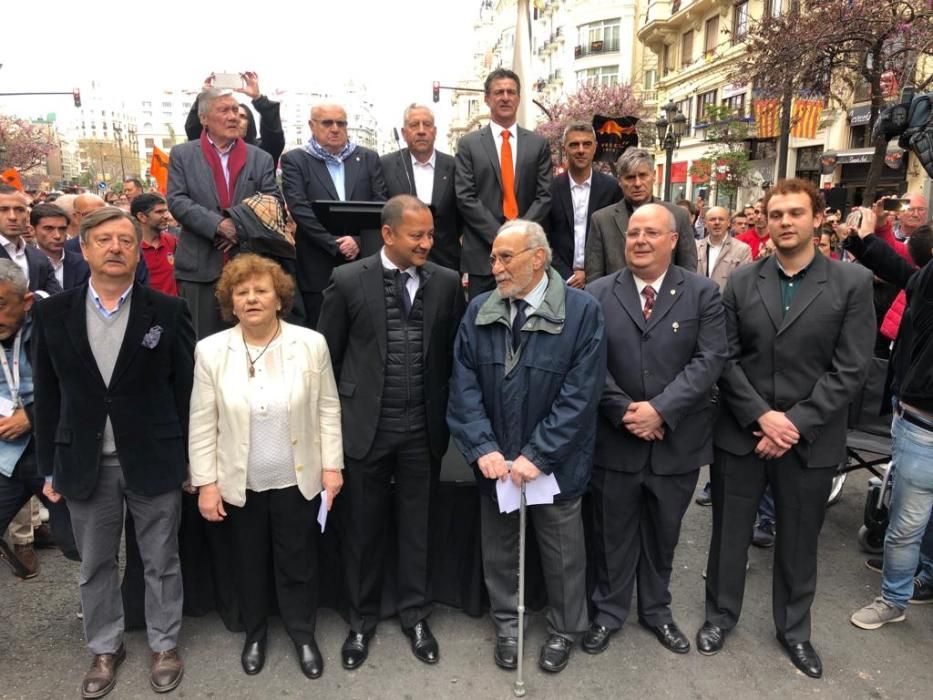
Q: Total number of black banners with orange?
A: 1